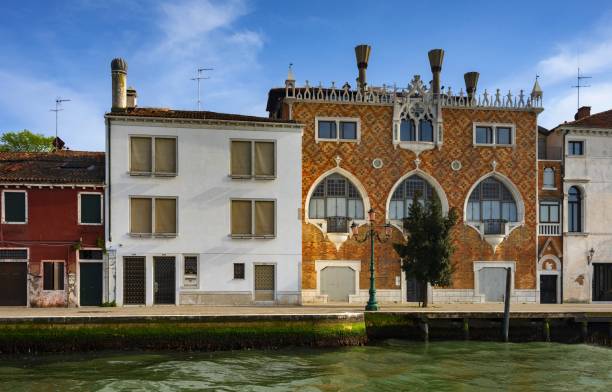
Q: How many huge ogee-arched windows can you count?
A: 3